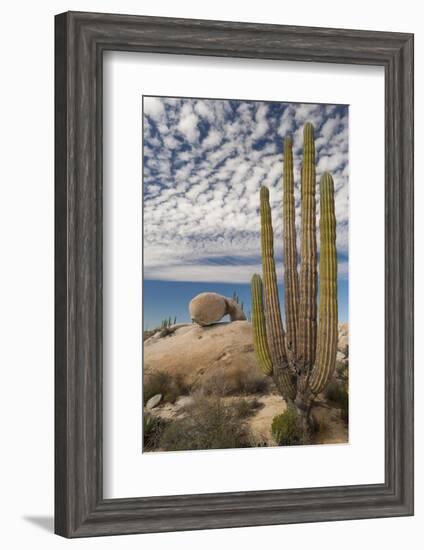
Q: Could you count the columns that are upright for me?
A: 5